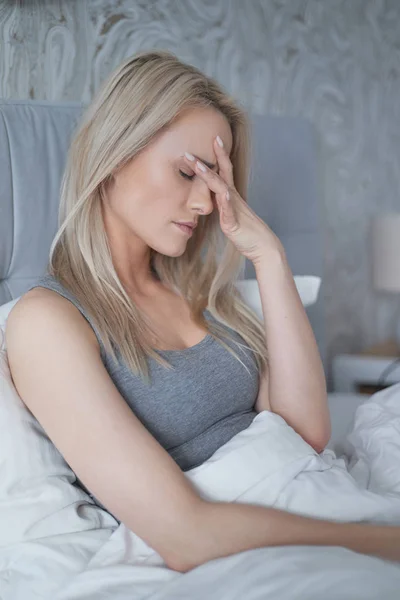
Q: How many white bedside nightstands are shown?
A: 1